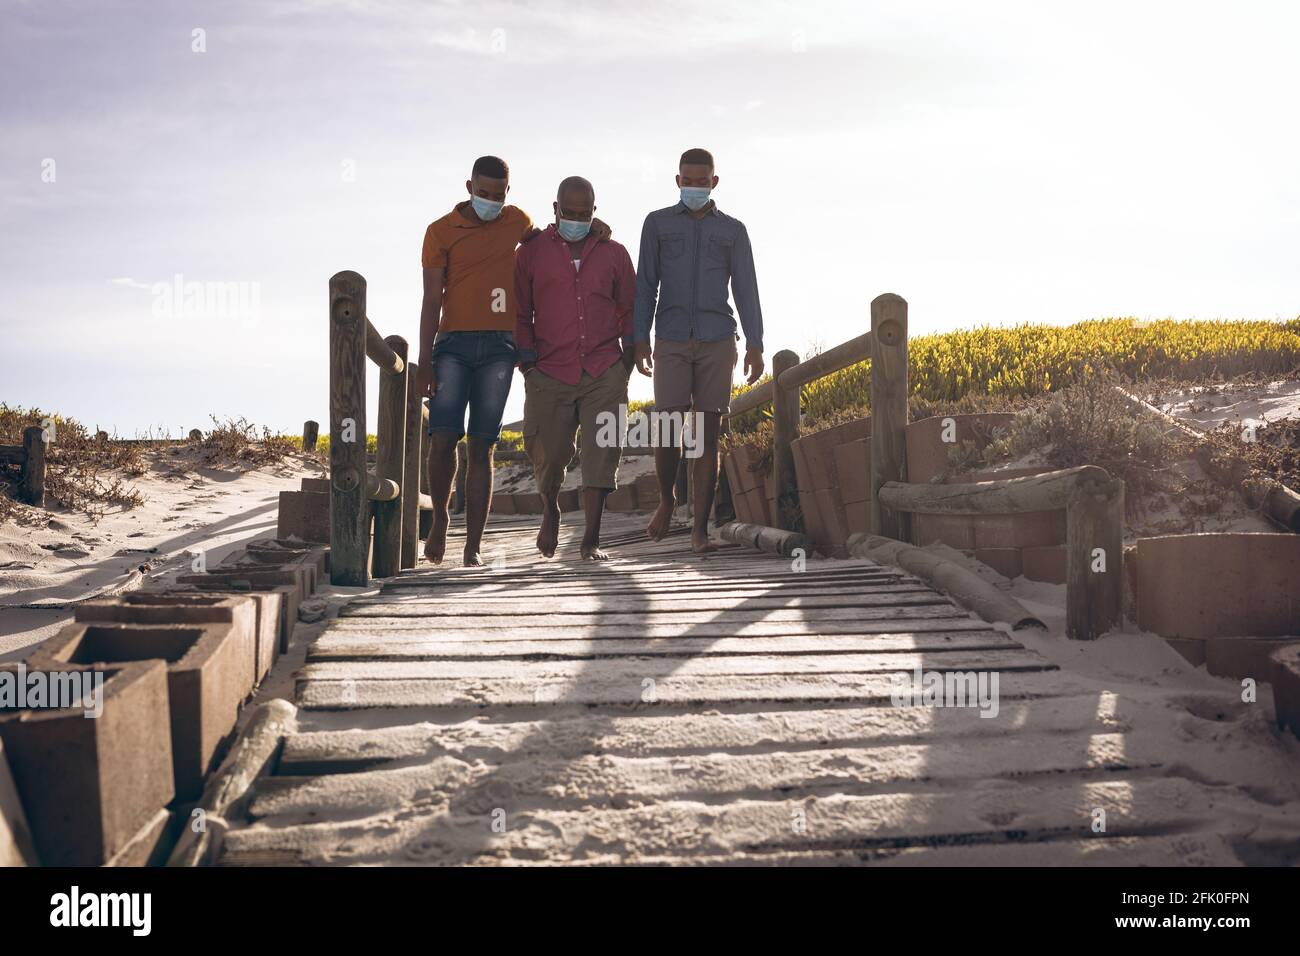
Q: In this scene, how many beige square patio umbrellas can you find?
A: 0